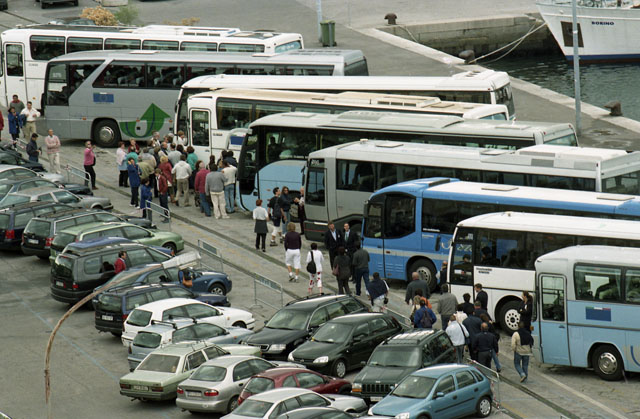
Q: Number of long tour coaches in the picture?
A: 9